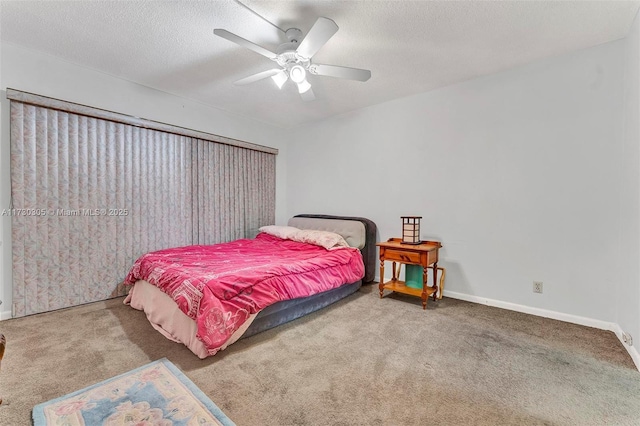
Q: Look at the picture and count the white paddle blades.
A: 5